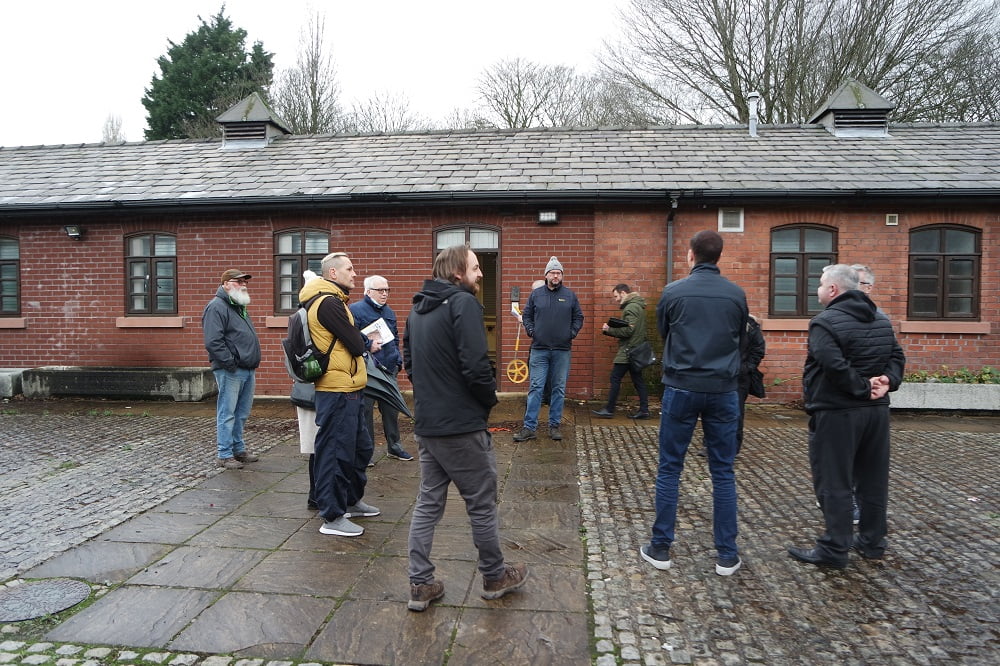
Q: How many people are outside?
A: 12